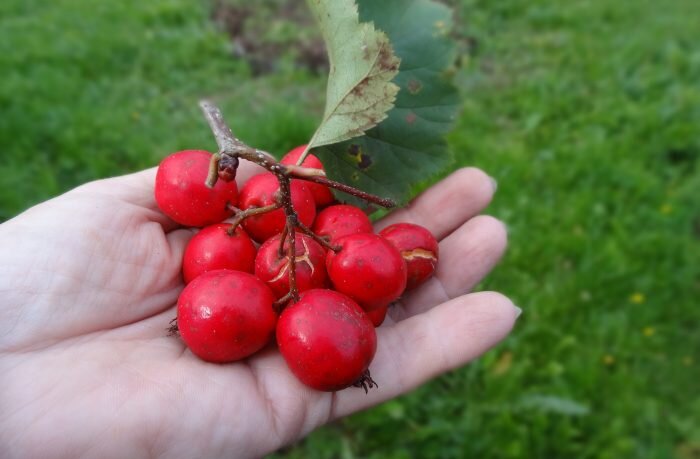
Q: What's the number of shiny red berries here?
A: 11